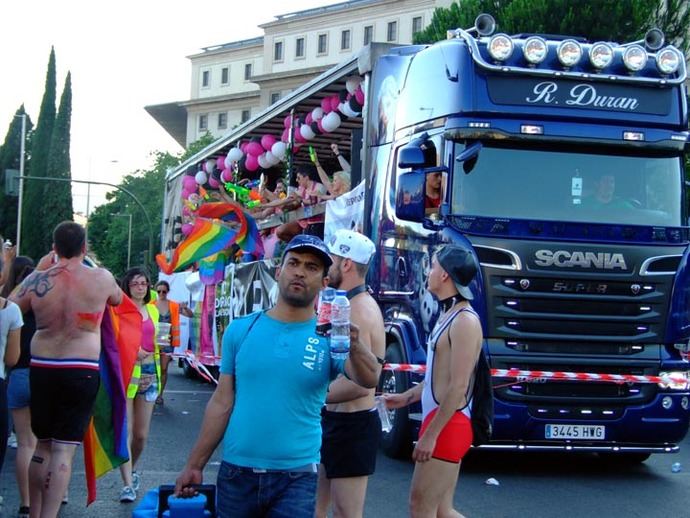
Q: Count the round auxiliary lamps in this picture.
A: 6